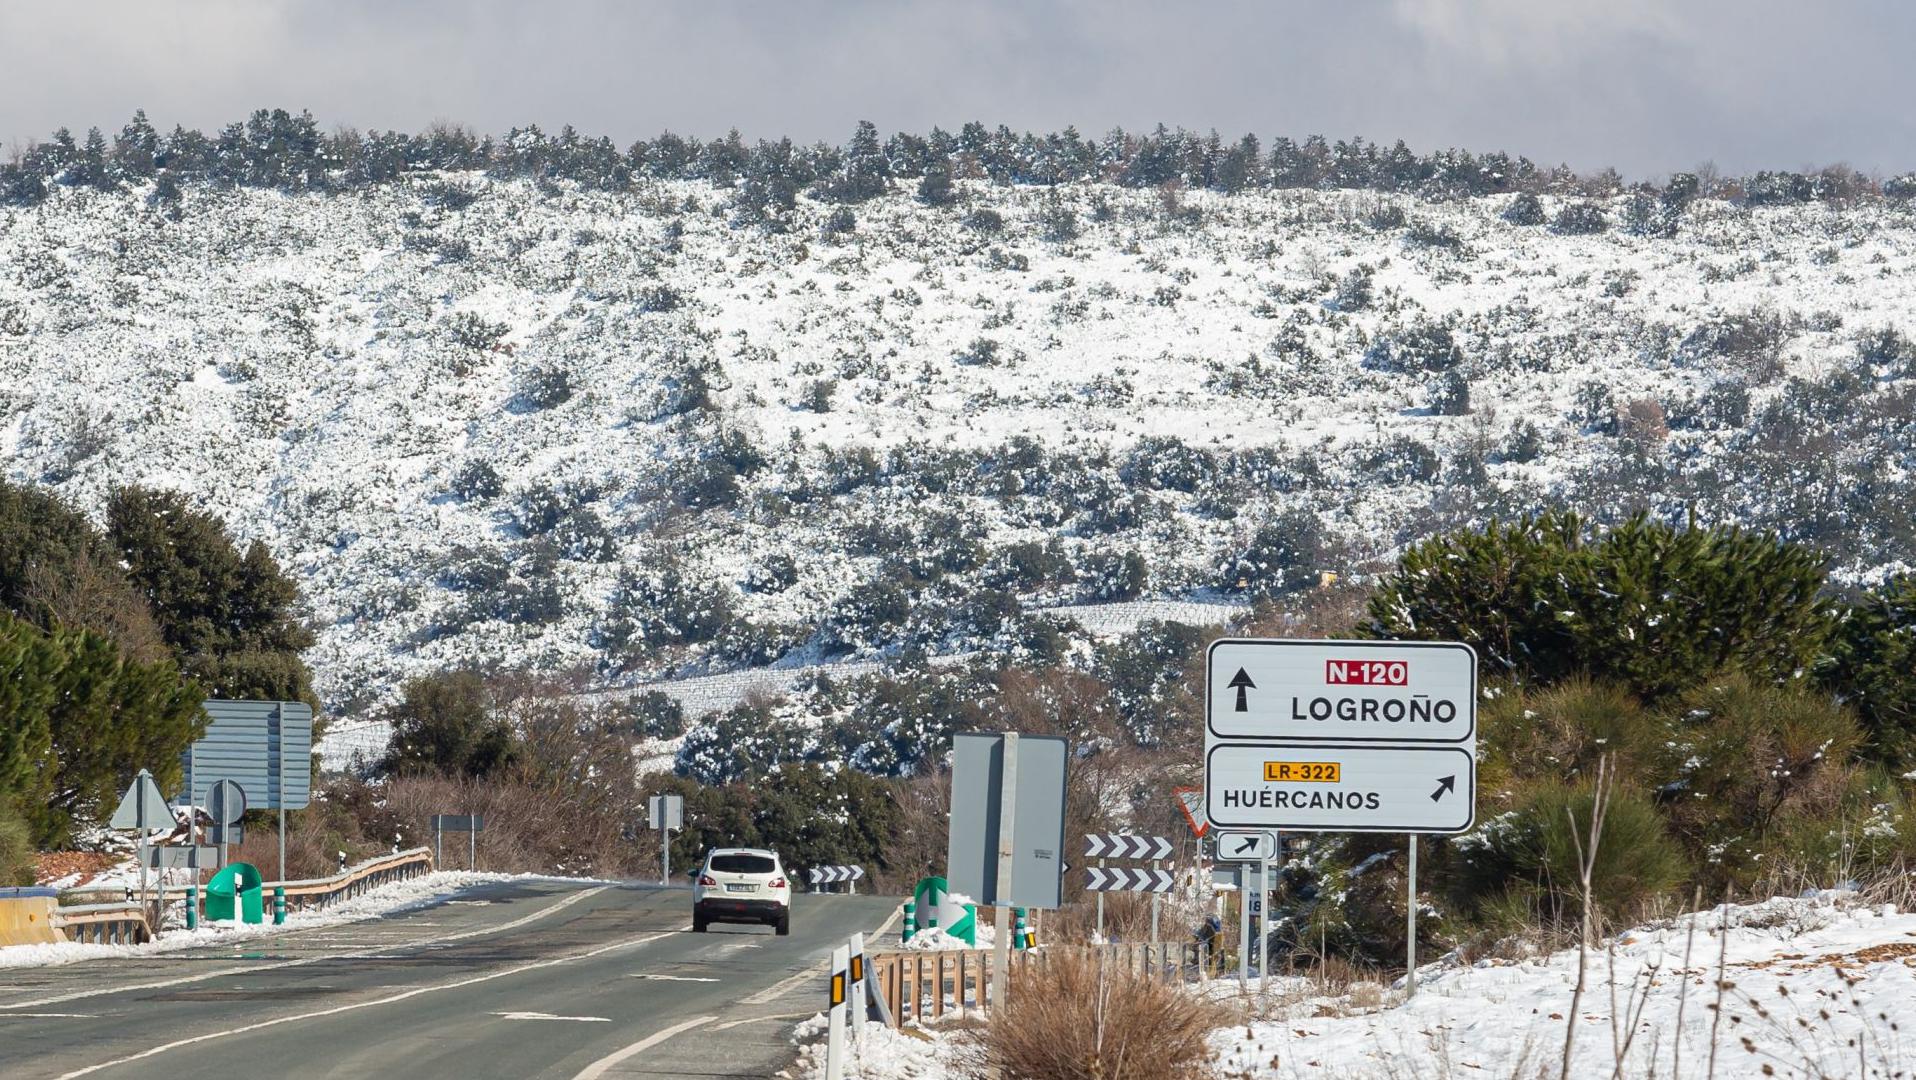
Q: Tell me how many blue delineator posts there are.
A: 4